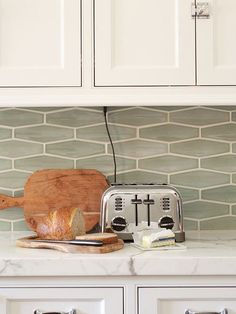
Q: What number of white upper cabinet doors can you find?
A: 3